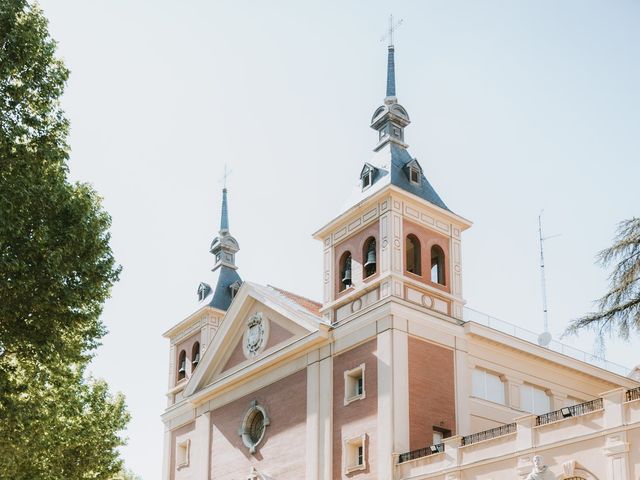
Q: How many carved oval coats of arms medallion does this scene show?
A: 1